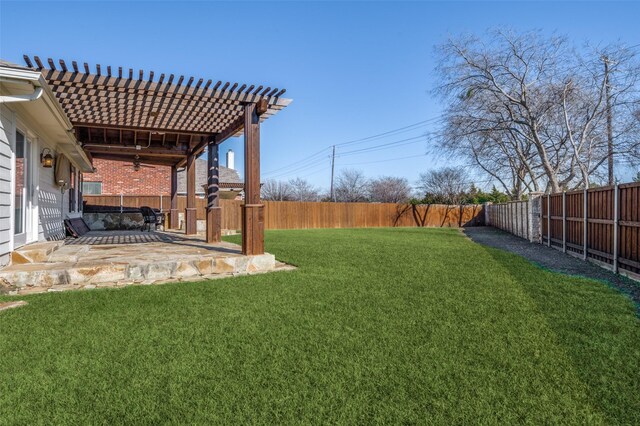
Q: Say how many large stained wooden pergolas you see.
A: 1